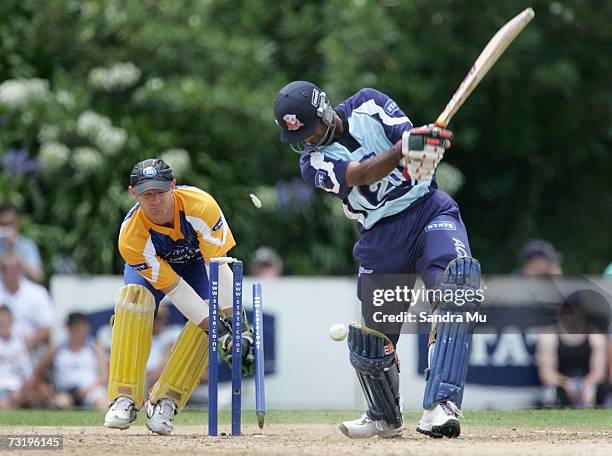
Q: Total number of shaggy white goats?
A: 0